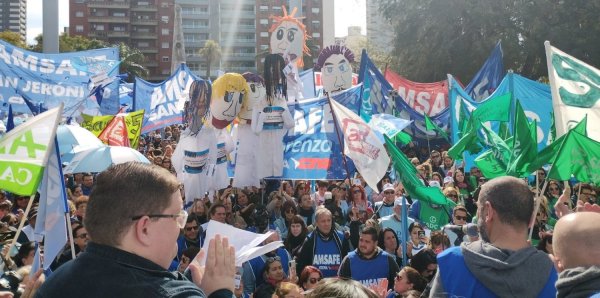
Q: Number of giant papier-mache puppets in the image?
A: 6